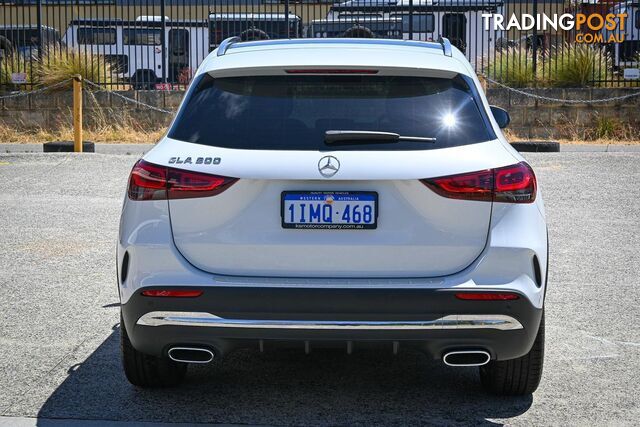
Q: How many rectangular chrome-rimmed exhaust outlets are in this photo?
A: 2